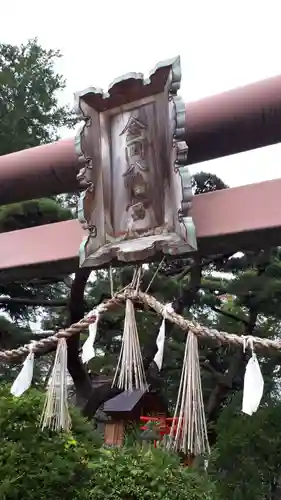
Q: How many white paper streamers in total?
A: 4